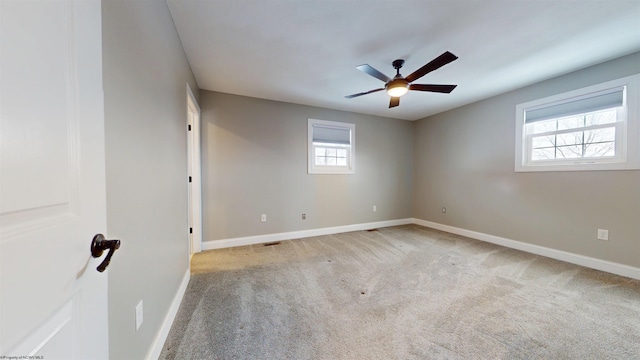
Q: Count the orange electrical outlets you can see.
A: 0